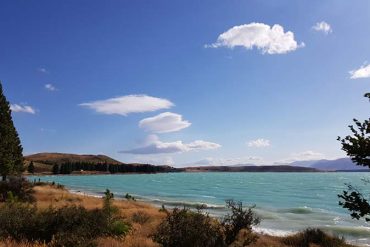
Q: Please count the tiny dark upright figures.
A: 2